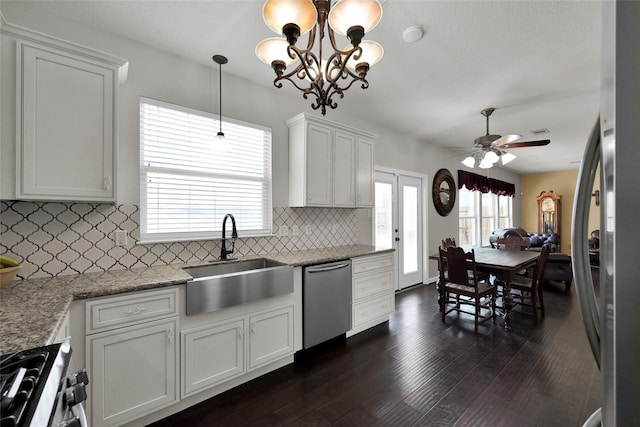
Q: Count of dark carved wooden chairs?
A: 4